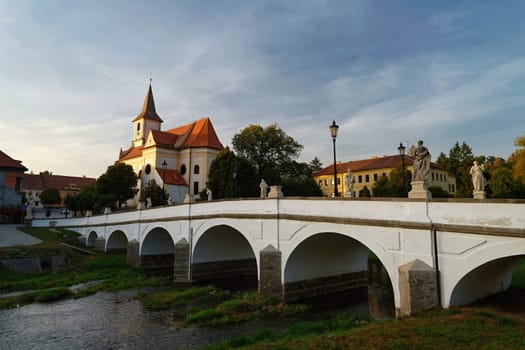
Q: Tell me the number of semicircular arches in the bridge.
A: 6